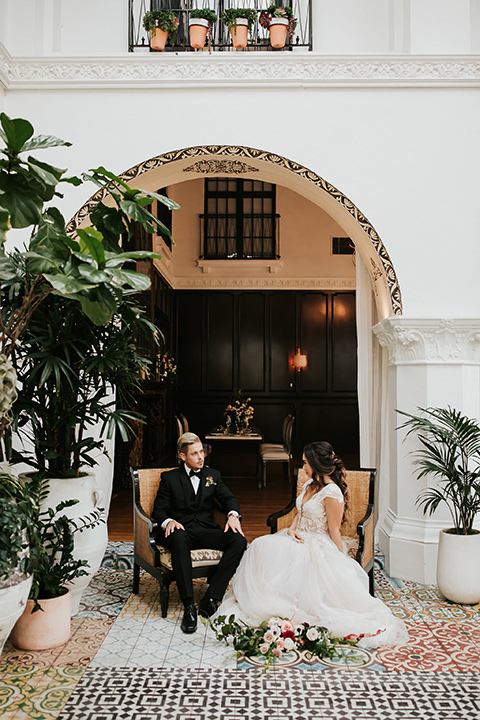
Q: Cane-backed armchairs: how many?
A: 2